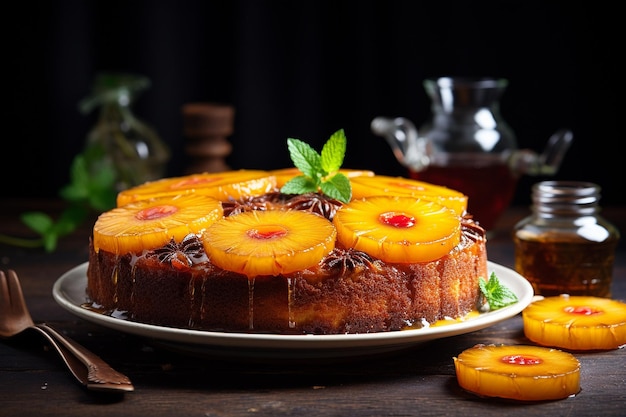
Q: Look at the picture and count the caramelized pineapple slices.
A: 8